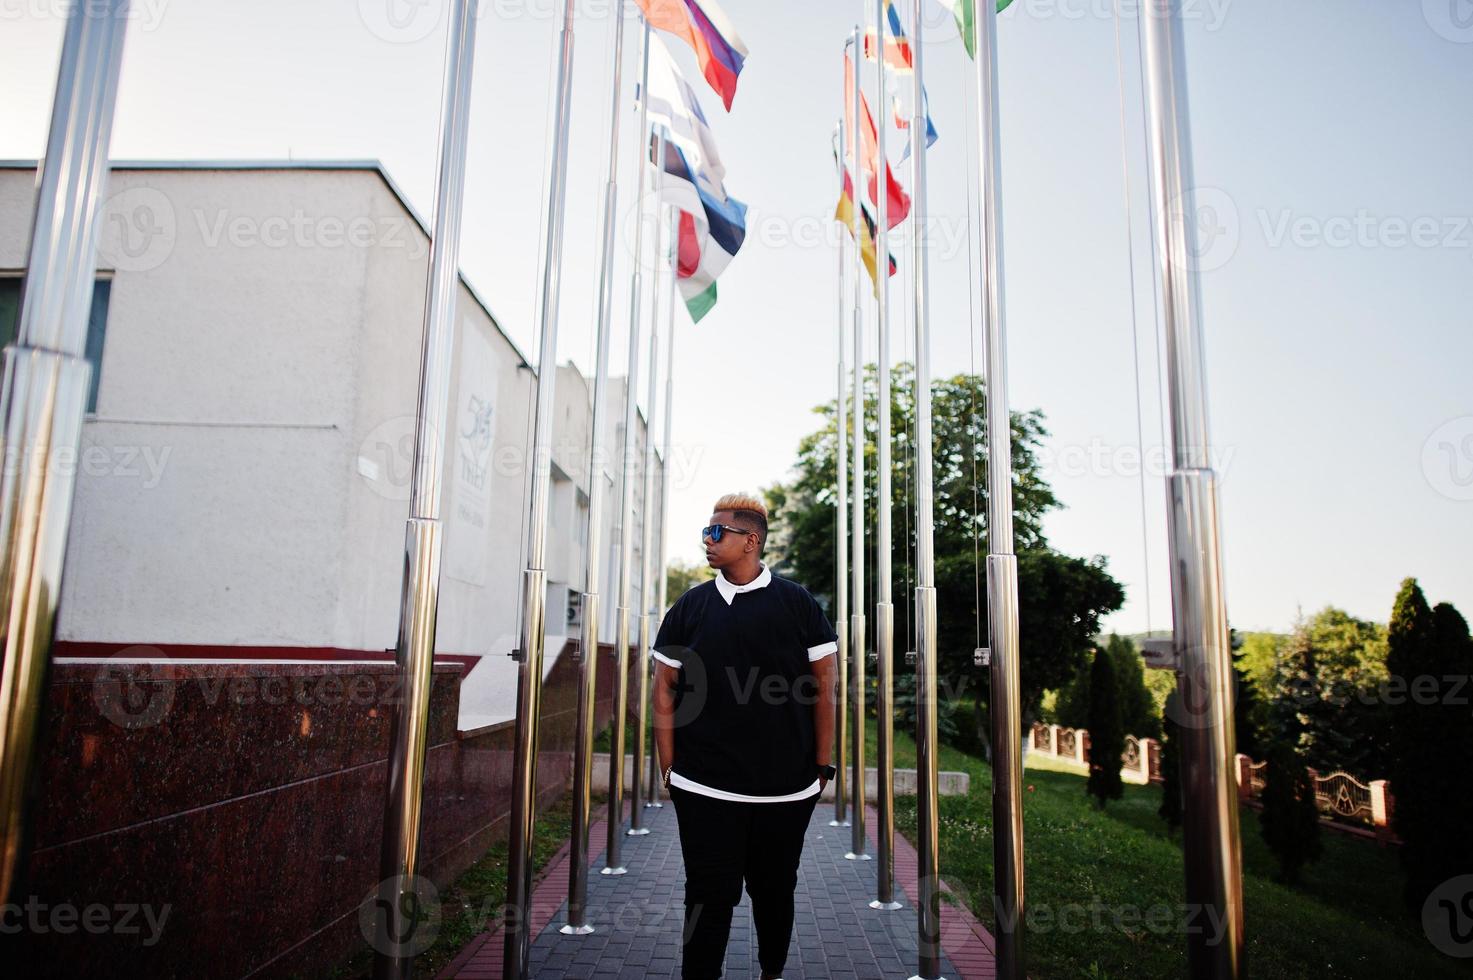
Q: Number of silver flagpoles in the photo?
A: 13